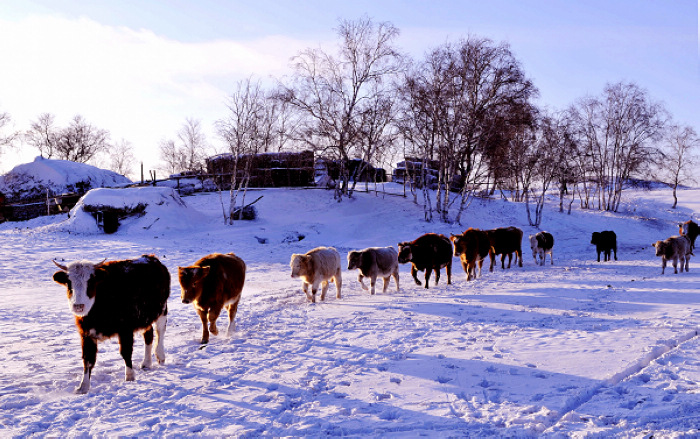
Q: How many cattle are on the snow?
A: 11